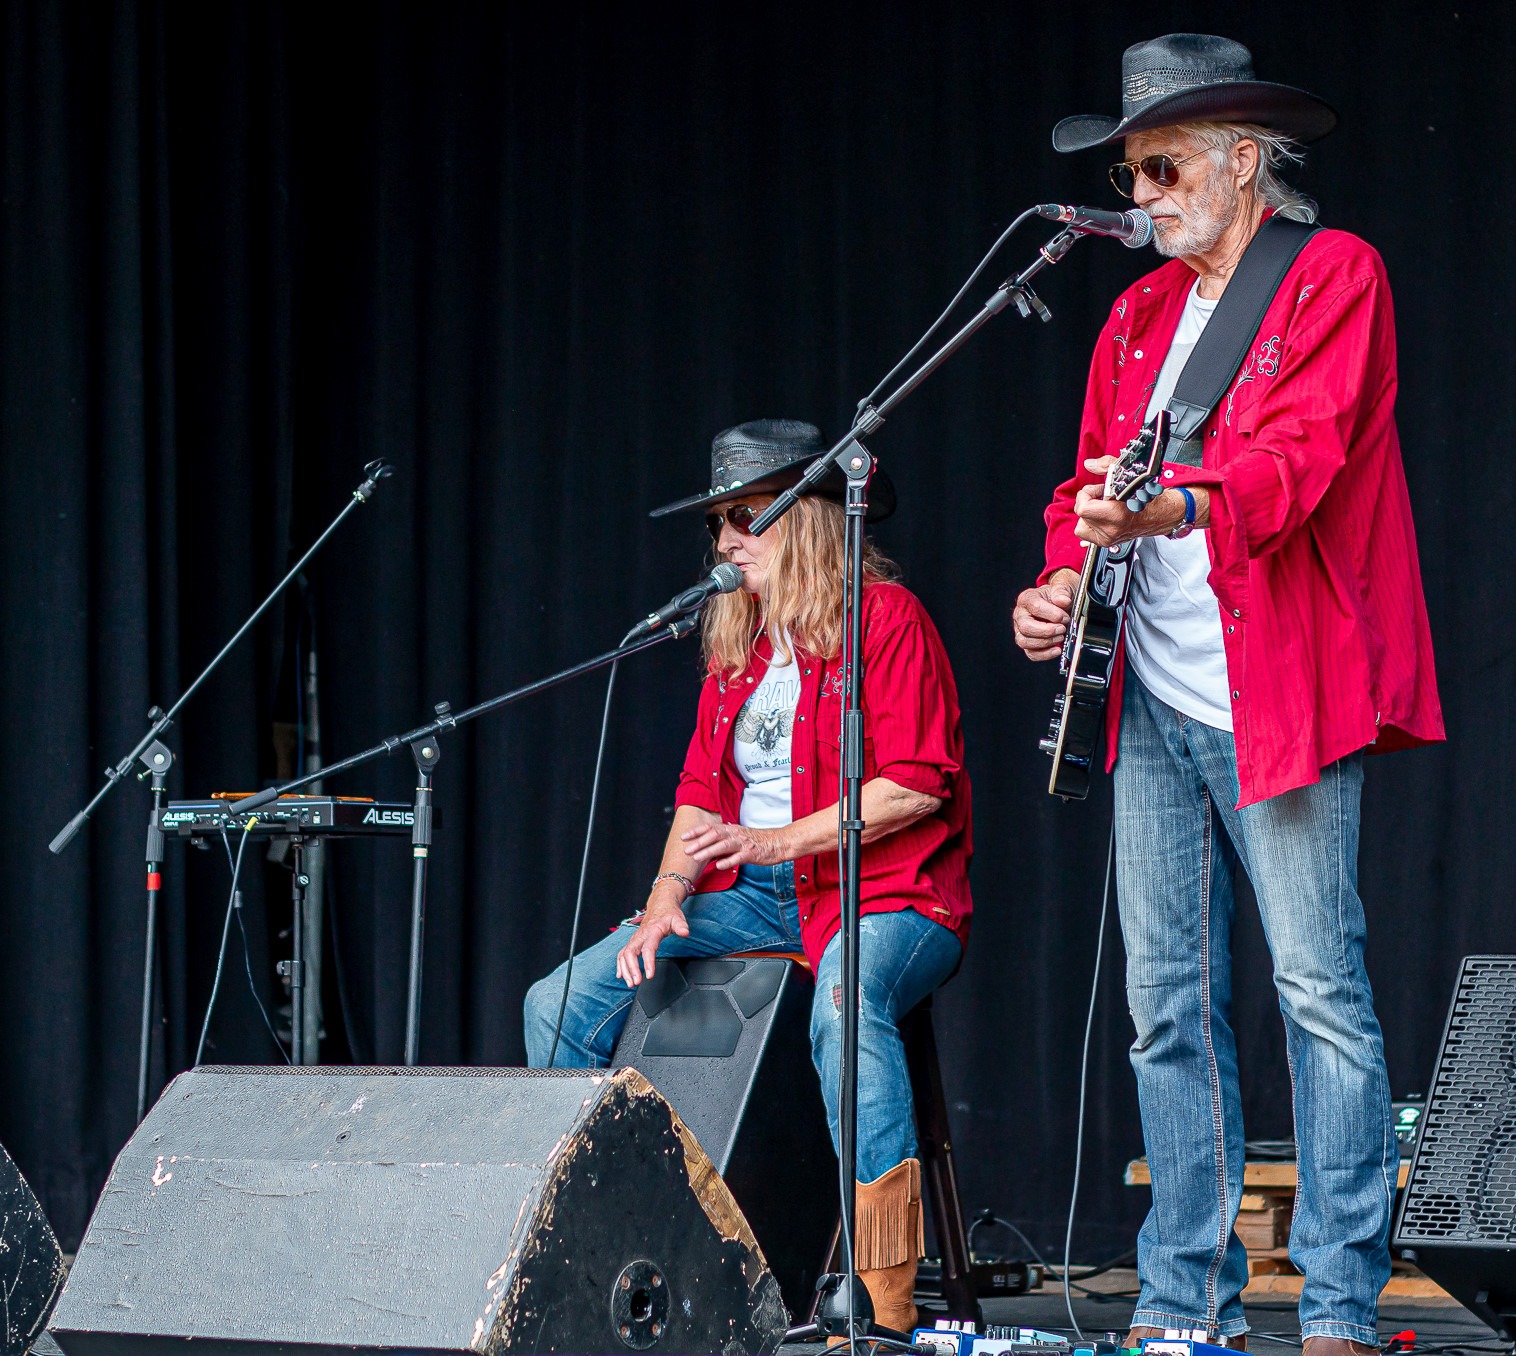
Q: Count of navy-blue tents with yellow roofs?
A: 0